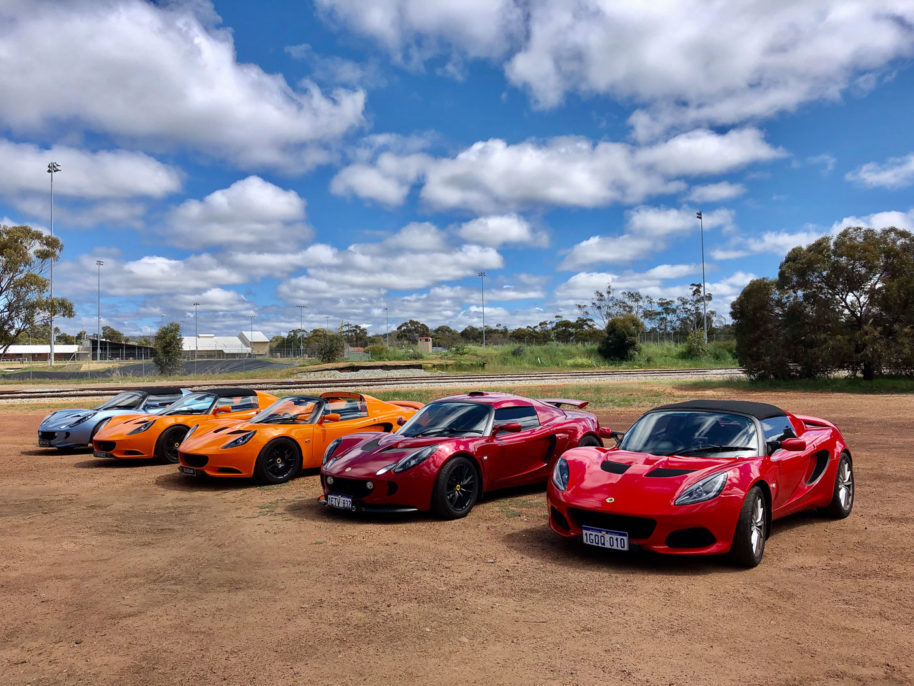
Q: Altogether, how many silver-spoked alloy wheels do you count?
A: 2